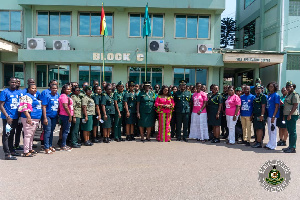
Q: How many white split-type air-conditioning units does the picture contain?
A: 4